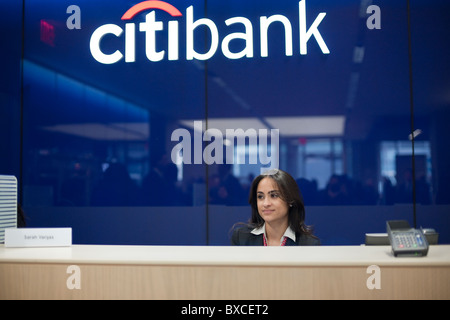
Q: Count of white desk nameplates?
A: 1